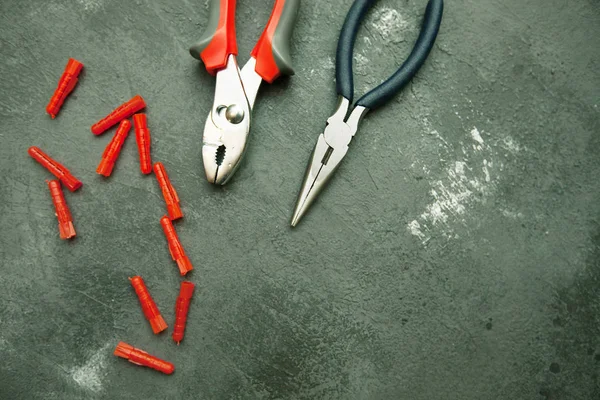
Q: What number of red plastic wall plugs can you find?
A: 11